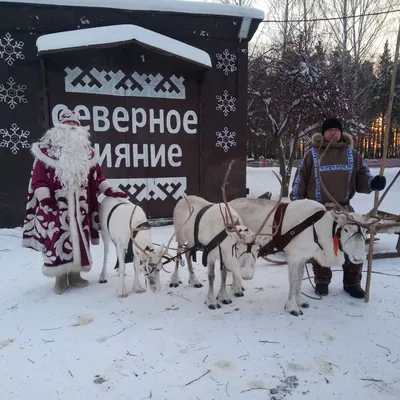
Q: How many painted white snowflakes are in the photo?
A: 6